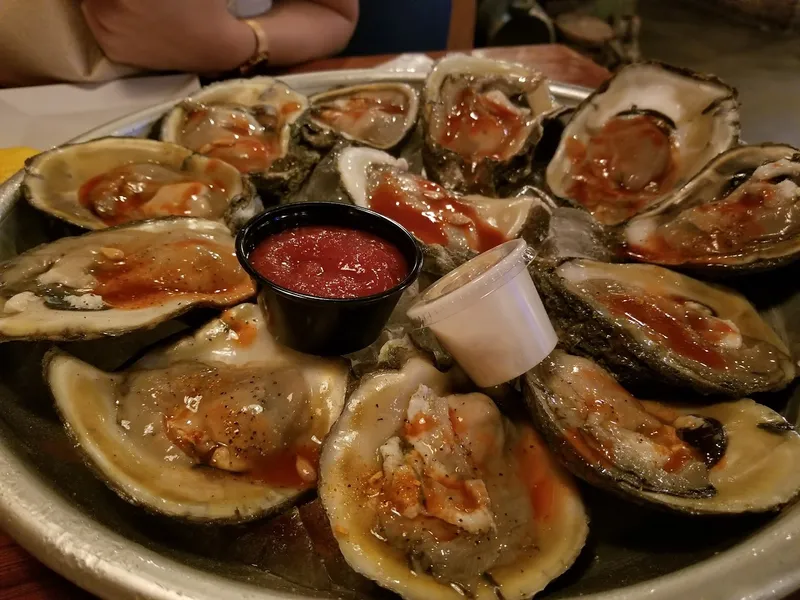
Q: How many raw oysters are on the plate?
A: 12